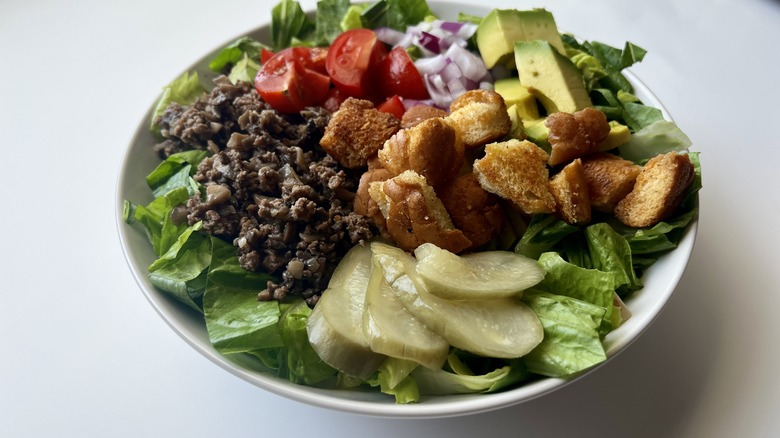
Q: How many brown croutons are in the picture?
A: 12